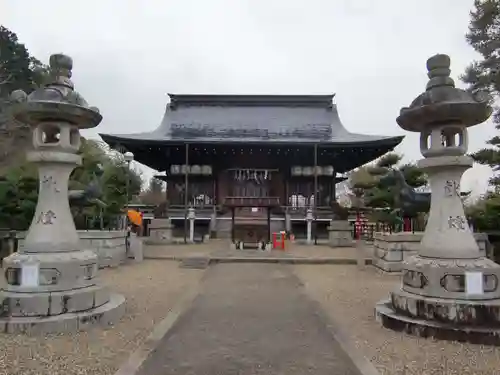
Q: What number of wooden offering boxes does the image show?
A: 1